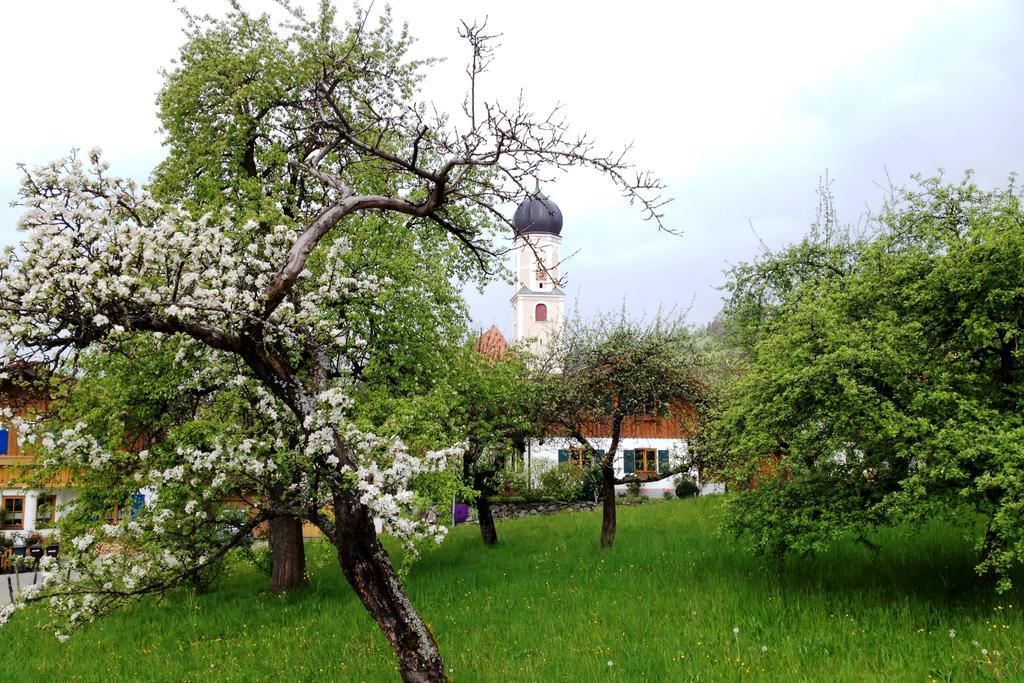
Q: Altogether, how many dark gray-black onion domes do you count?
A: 1